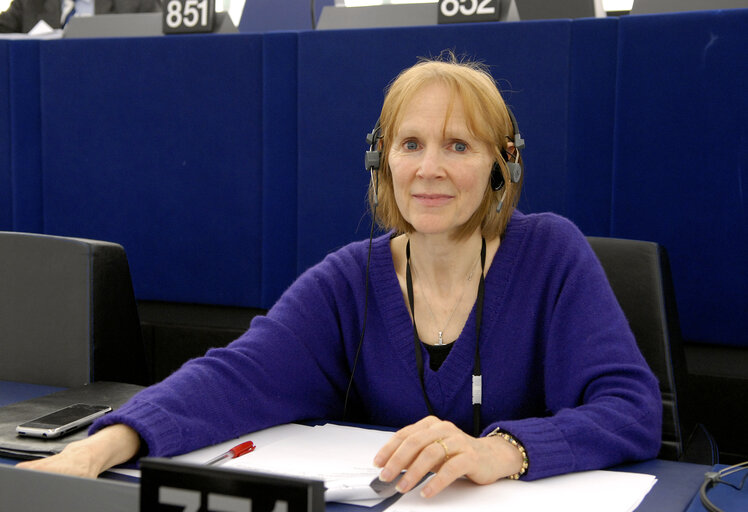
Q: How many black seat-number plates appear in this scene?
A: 3